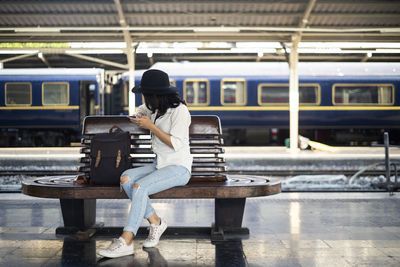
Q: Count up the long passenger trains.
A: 1